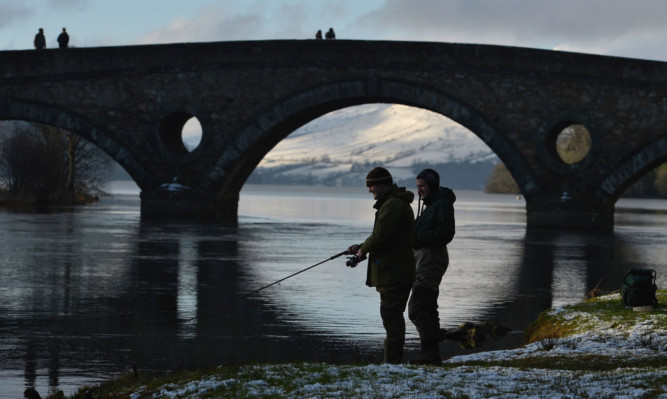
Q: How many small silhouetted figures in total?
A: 4